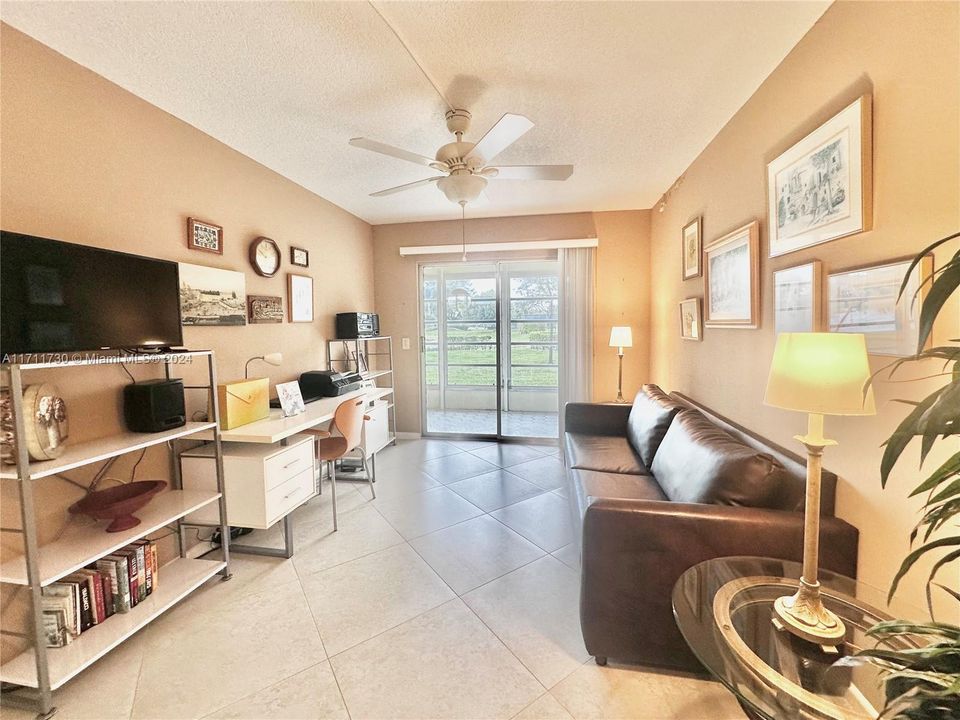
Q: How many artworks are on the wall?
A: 11